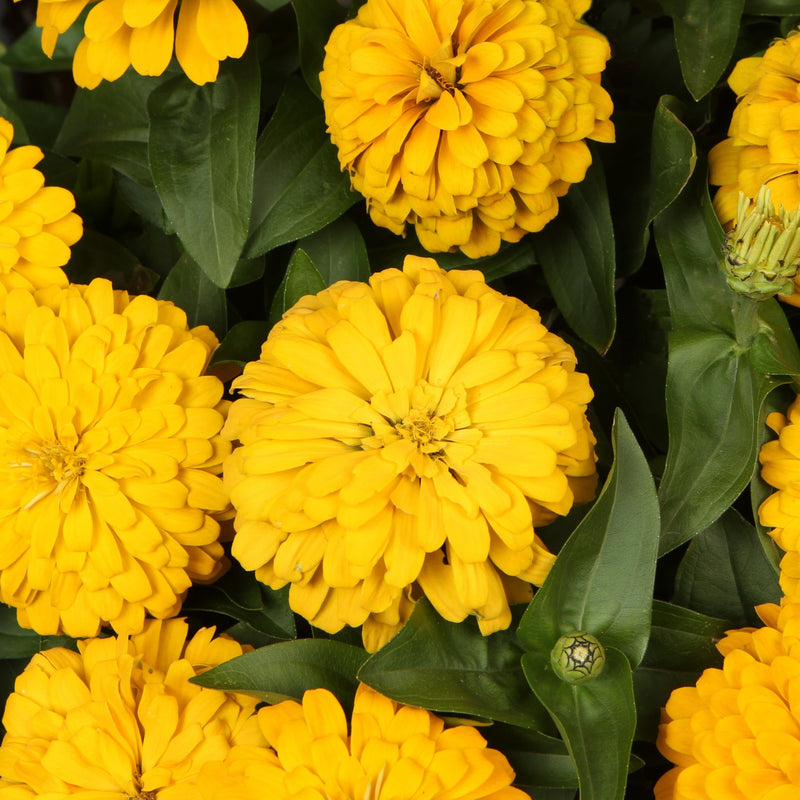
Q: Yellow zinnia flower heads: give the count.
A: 10